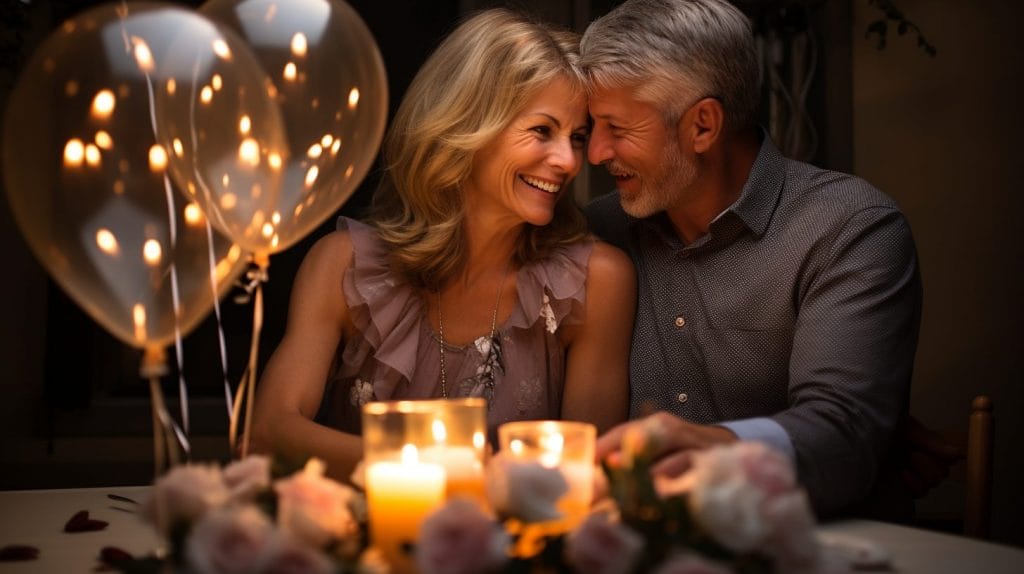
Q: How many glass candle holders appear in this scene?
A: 2